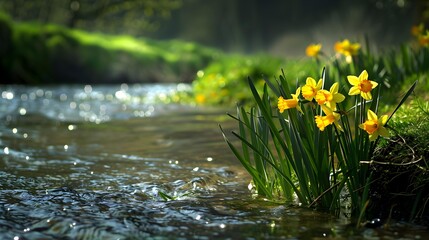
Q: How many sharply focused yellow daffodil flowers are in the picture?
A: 6